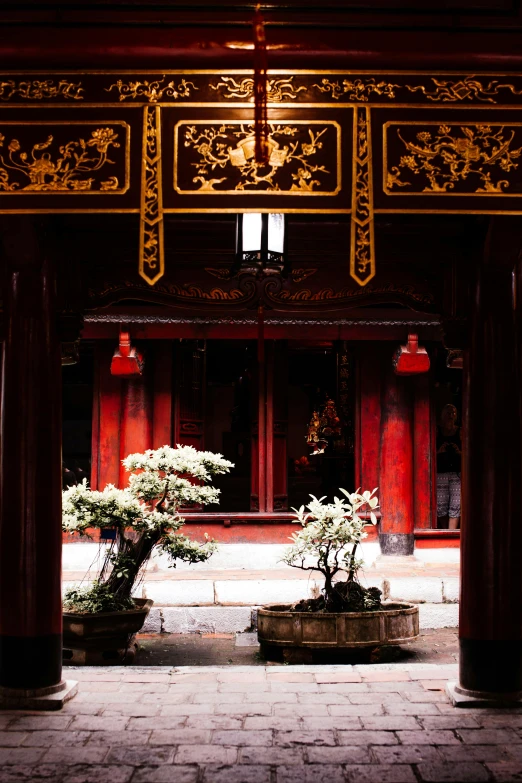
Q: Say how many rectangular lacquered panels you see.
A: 3